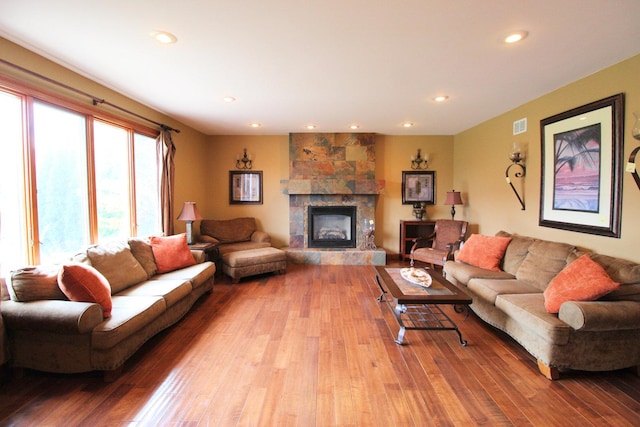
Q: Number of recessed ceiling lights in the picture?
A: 8